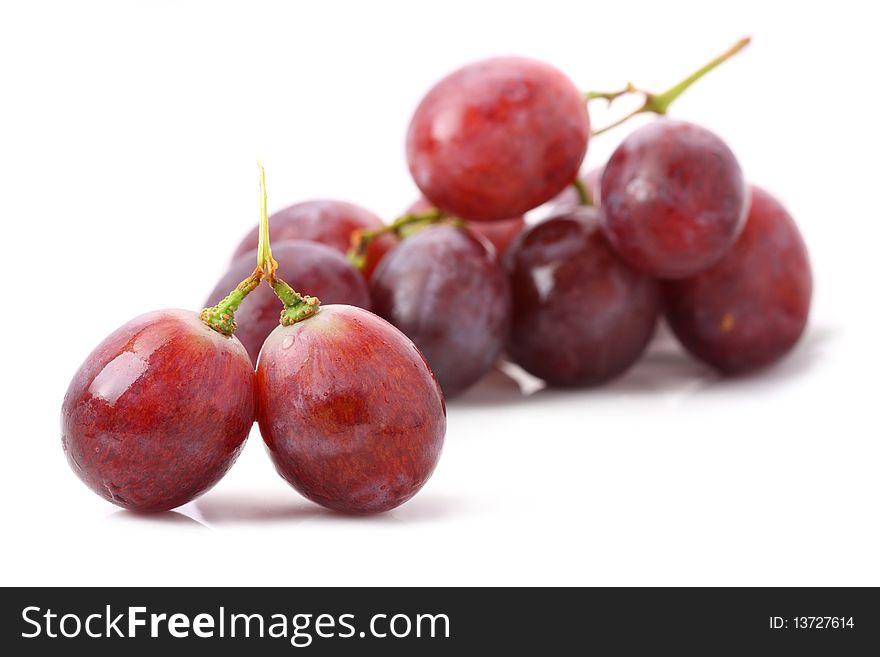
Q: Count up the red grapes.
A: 11